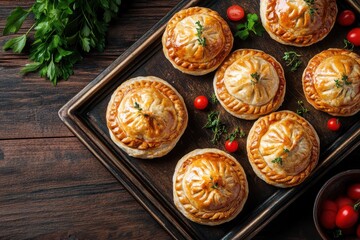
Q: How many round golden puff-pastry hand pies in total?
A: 7